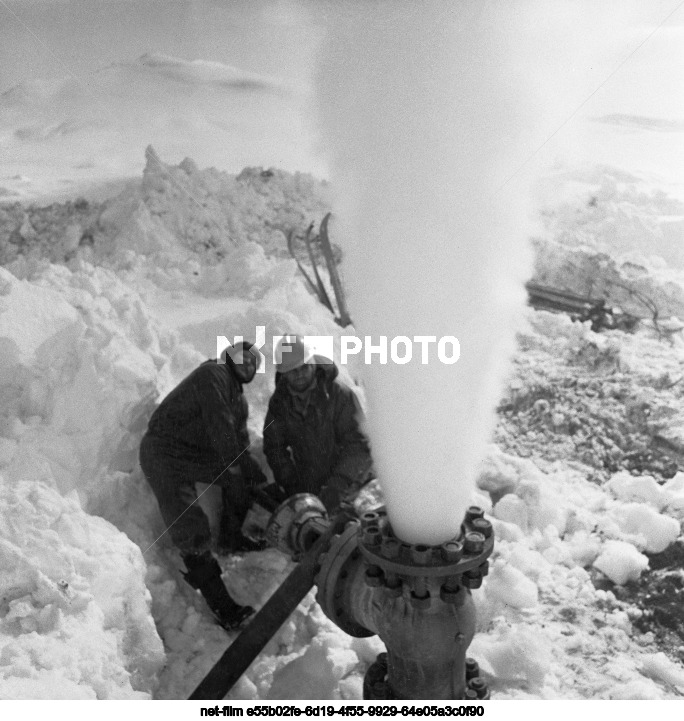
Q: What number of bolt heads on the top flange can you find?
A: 8